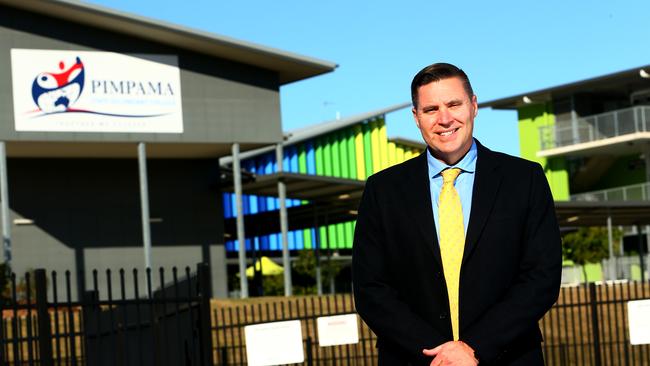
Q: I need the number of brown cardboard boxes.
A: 0